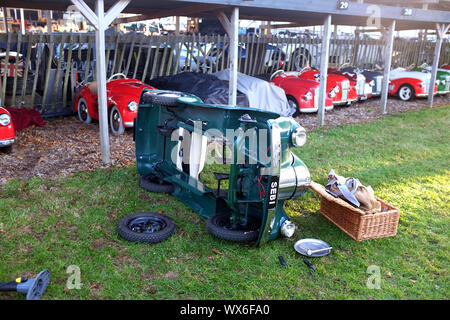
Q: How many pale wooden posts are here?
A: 5